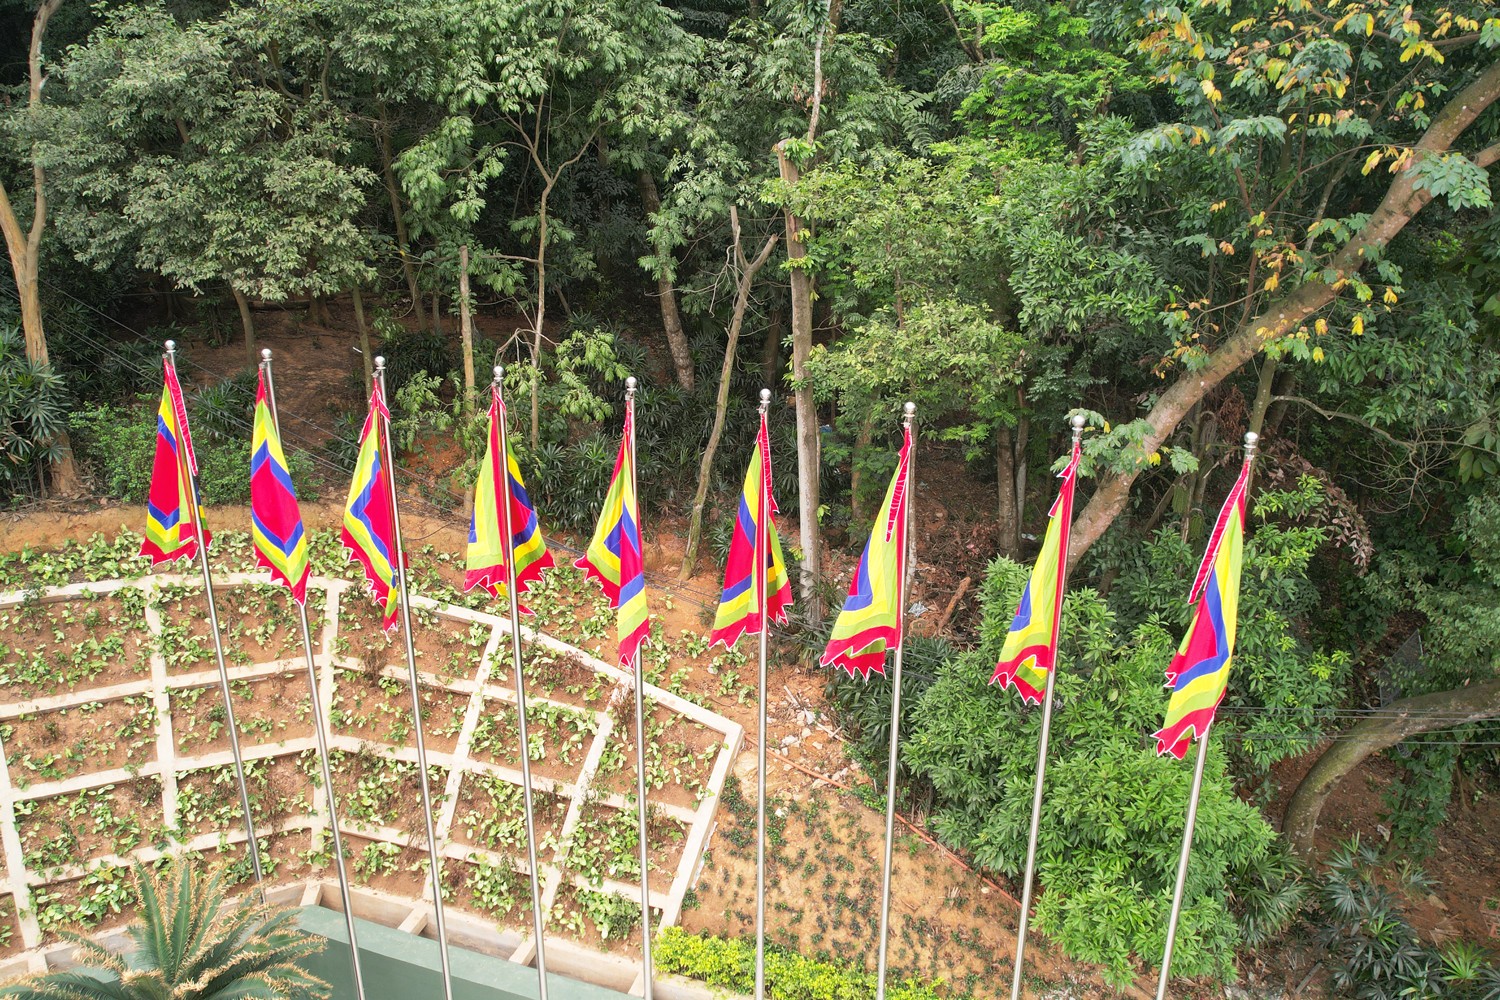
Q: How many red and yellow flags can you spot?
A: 9